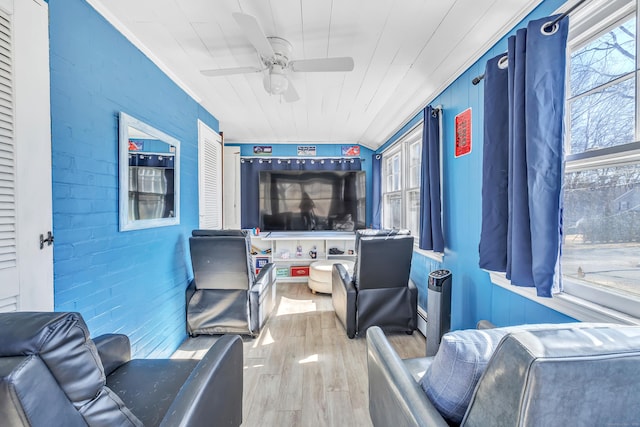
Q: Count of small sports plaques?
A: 3